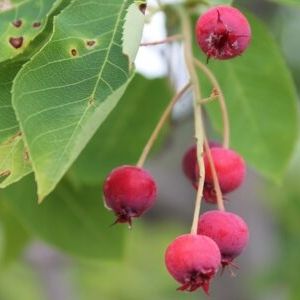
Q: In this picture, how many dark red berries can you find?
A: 6